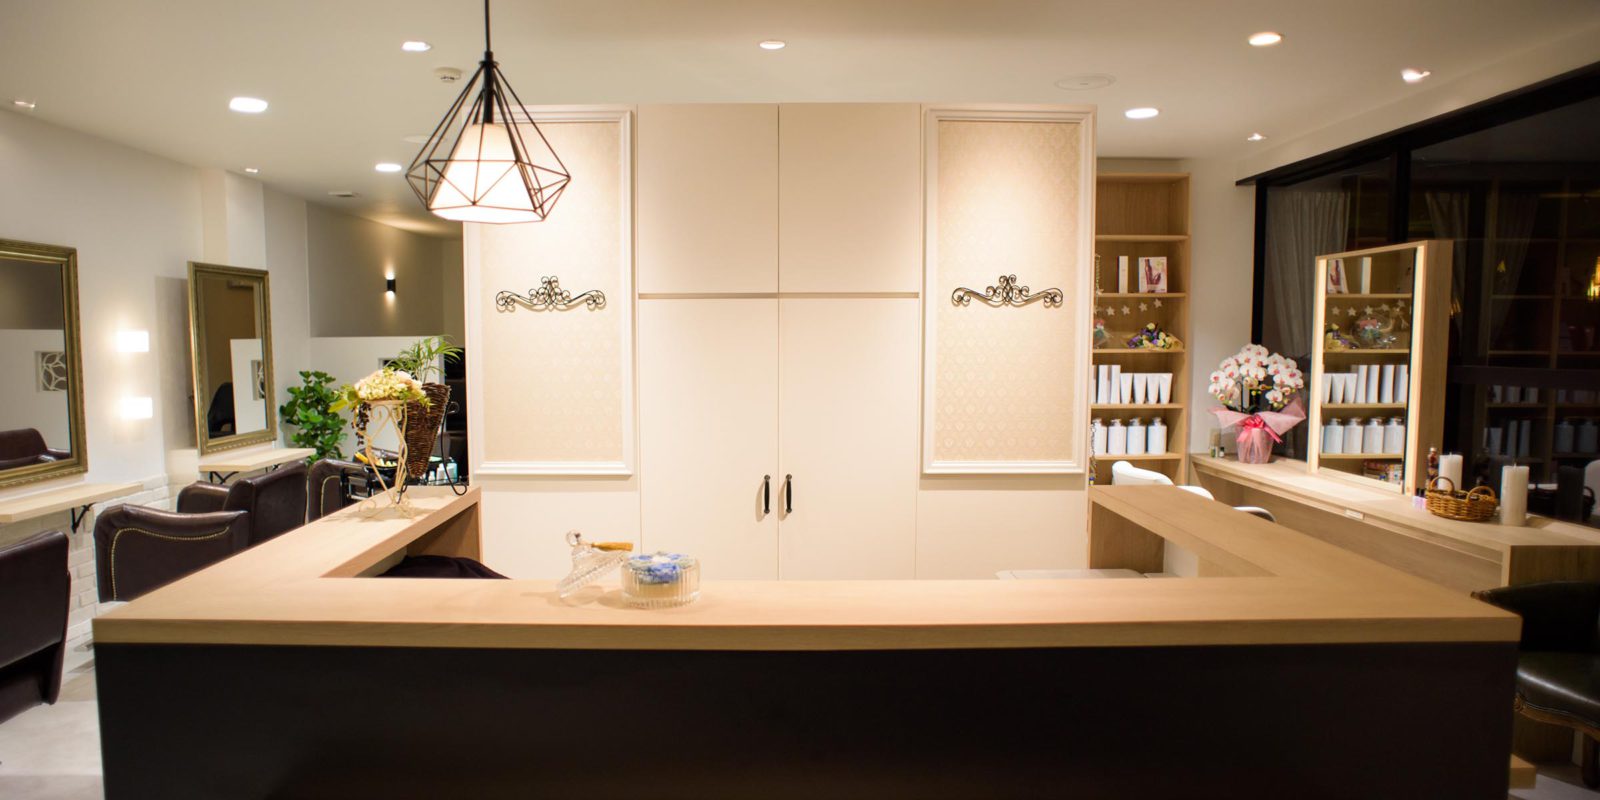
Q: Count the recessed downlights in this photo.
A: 10